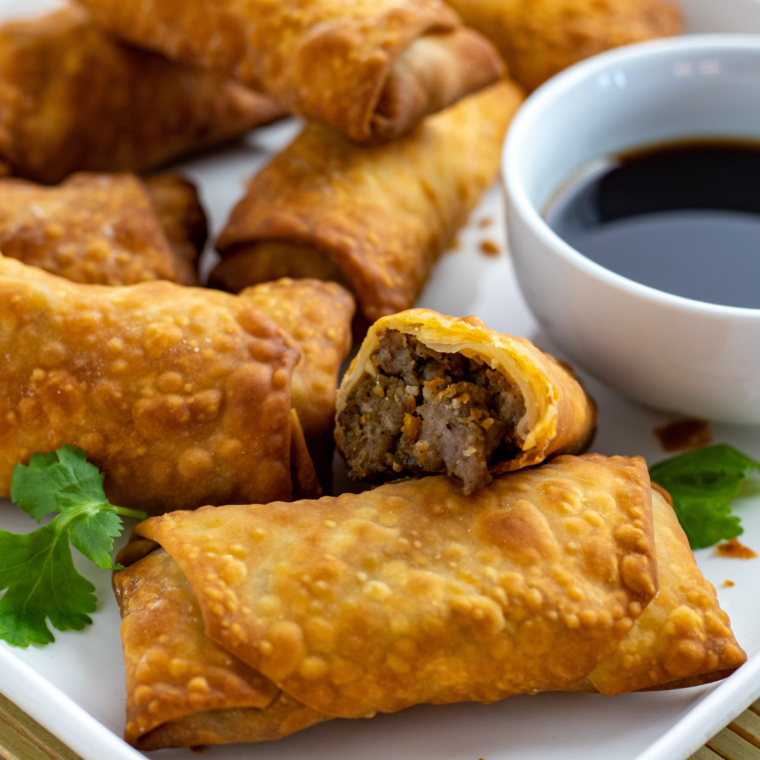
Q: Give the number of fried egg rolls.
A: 8